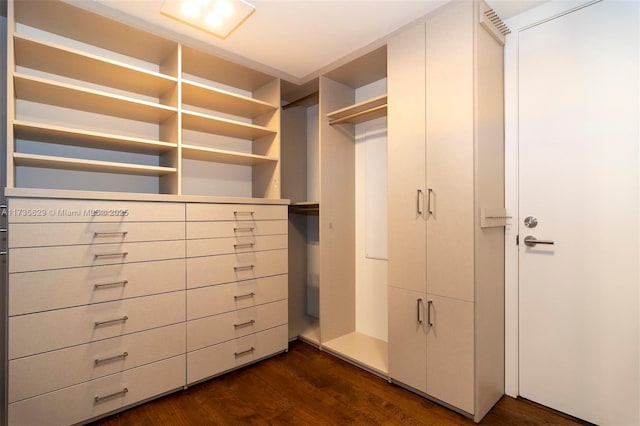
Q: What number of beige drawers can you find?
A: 14